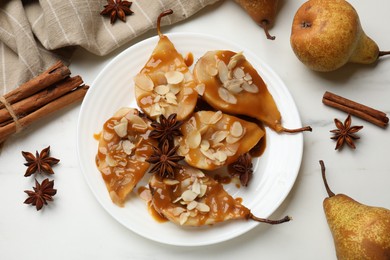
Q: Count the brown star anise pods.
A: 7